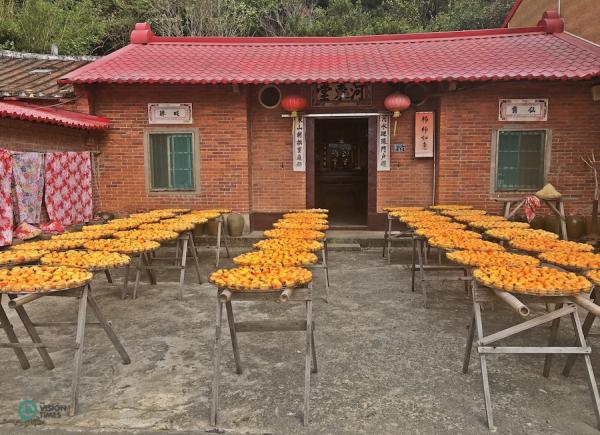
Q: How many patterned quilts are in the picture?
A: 3